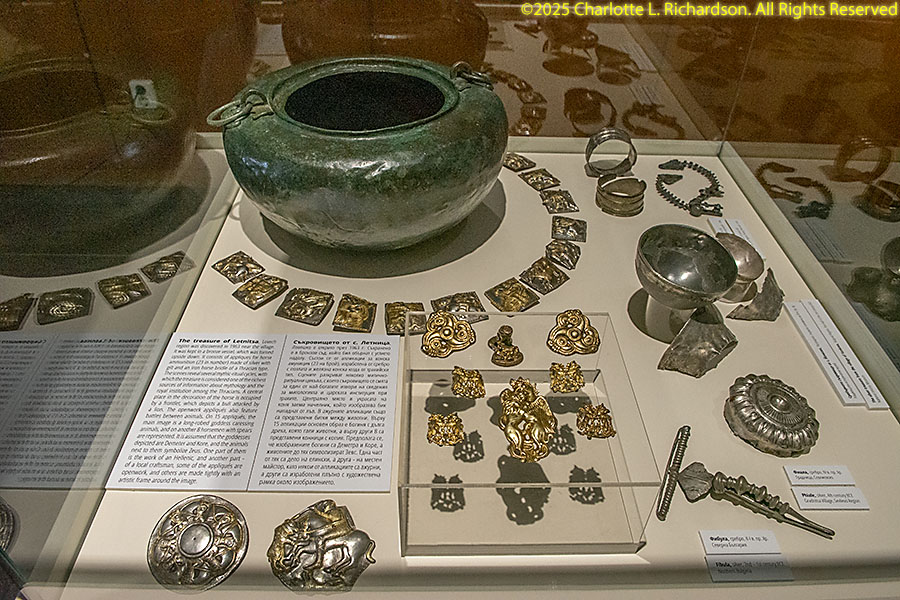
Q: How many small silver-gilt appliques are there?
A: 13